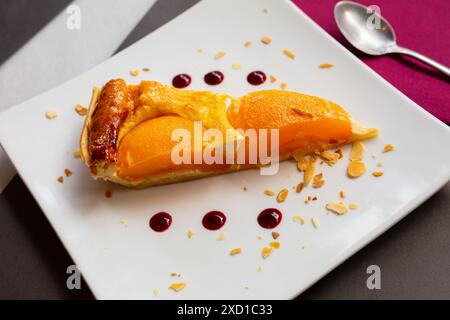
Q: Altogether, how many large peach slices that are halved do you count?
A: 2